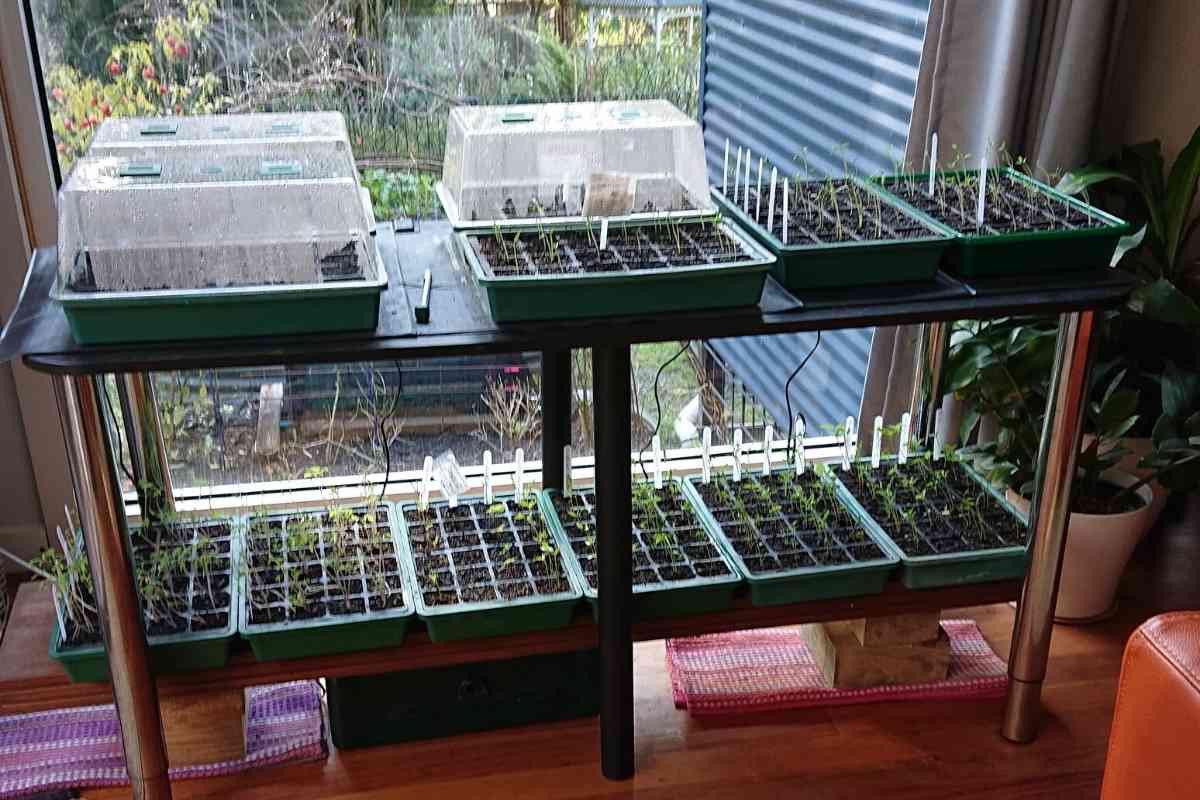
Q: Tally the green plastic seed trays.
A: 12